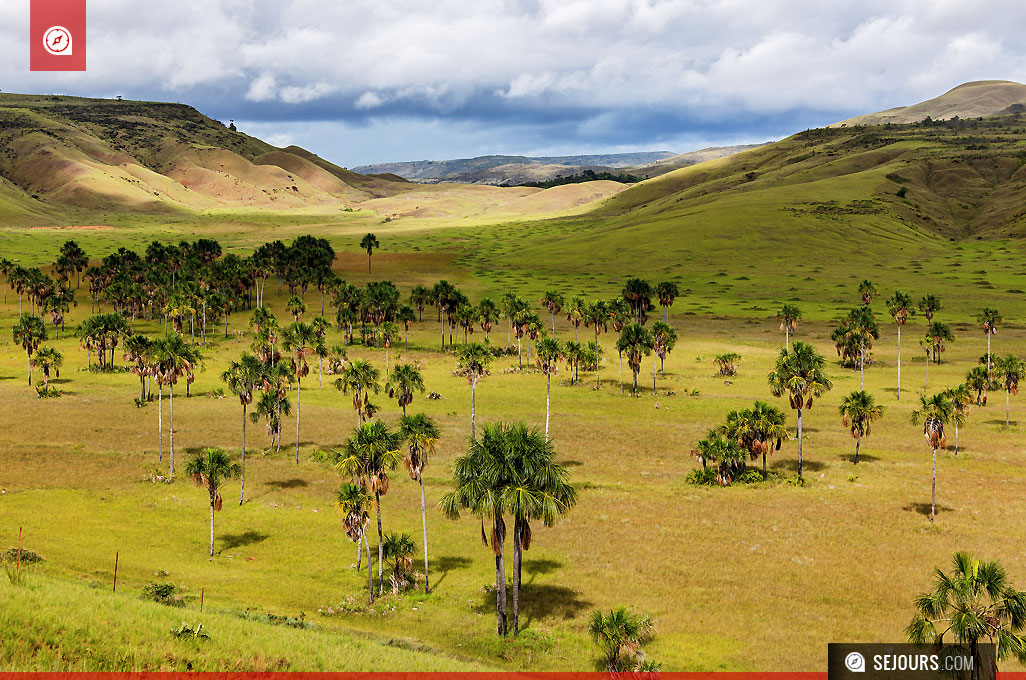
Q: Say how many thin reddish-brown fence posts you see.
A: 3